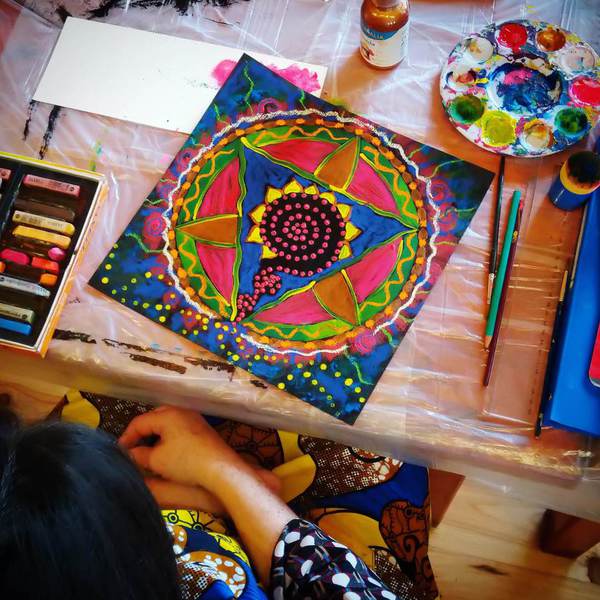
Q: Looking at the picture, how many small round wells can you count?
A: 10